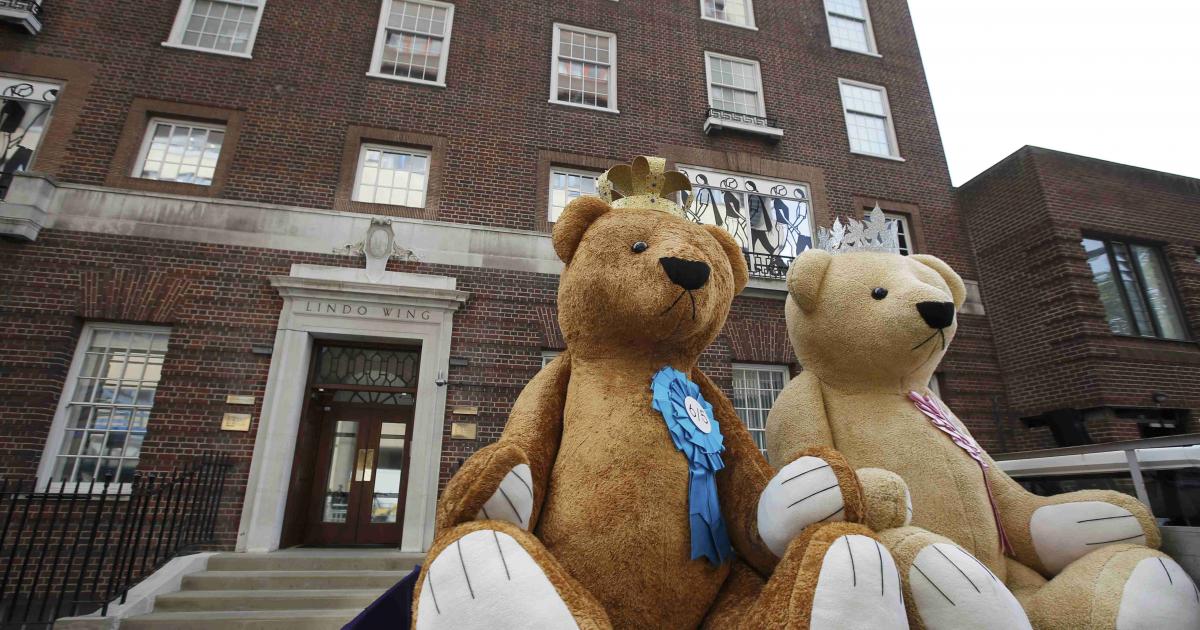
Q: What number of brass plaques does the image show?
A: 4